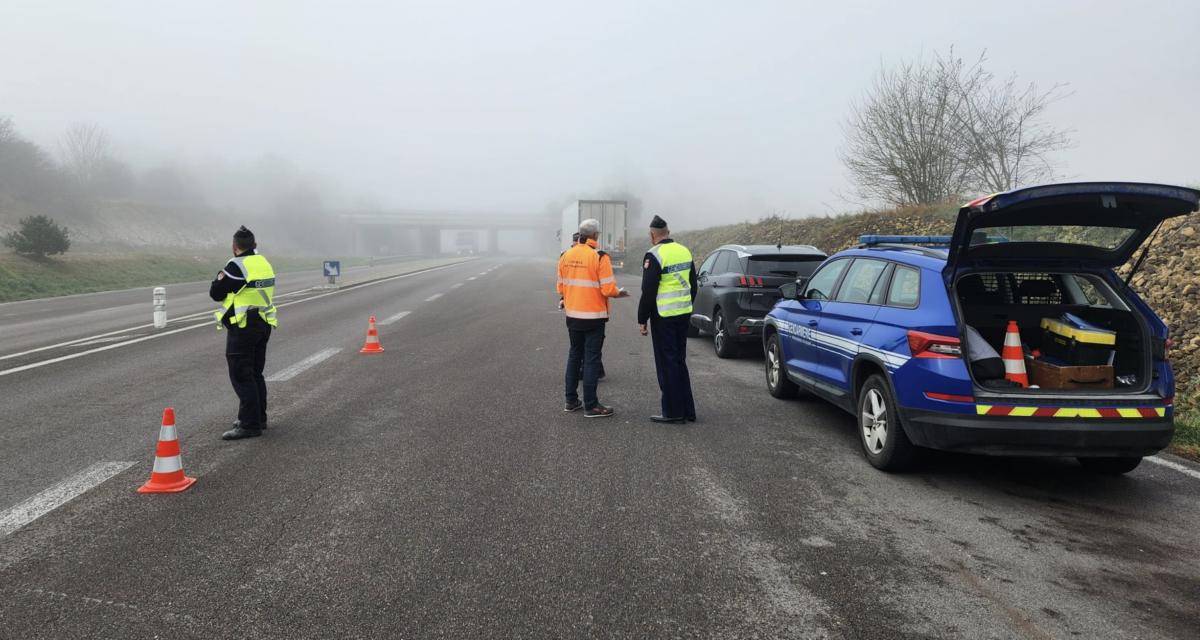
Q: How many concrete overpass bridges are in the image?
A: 1